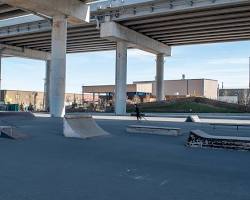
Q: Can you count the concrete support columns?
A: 4